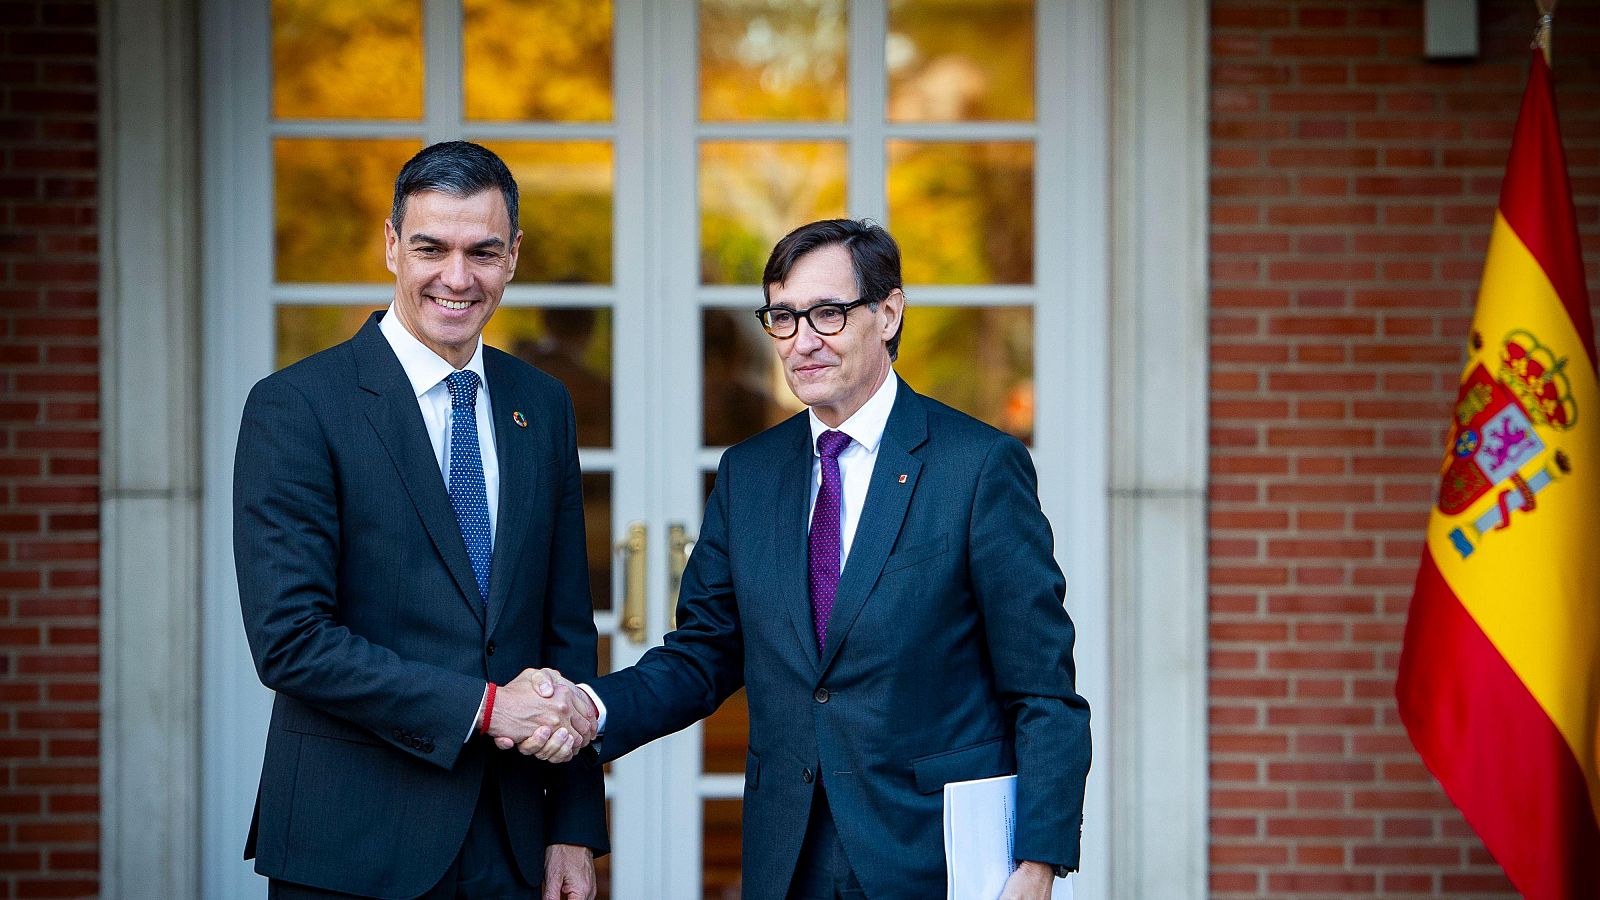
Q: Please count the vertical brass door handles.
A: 2